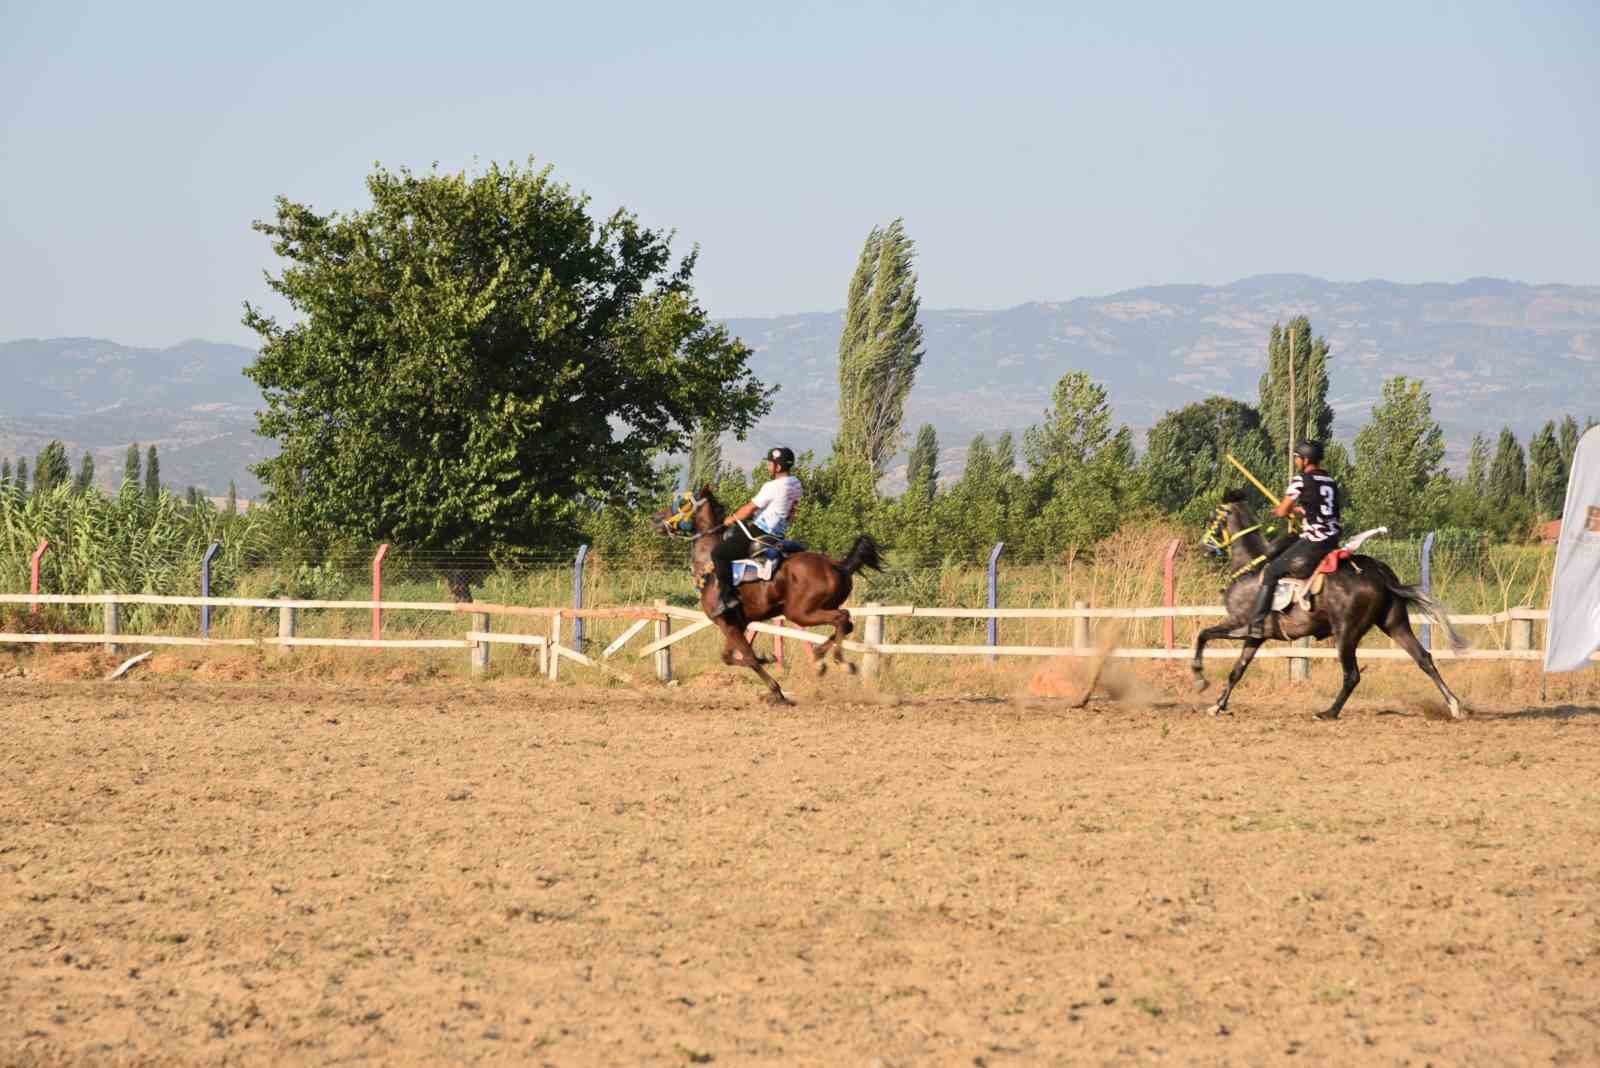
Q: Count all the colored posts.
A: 8